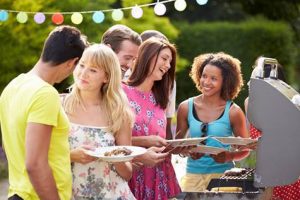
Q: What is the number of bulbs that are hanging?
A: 11